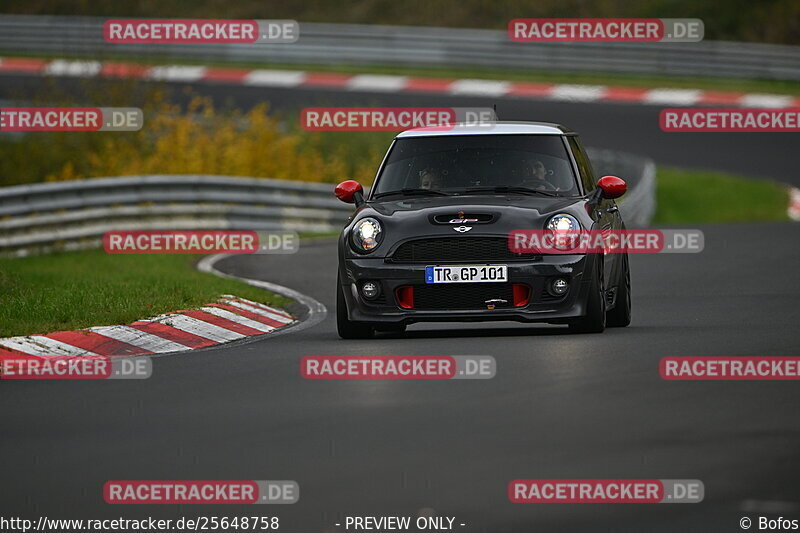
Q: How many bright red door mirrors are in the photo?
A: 2